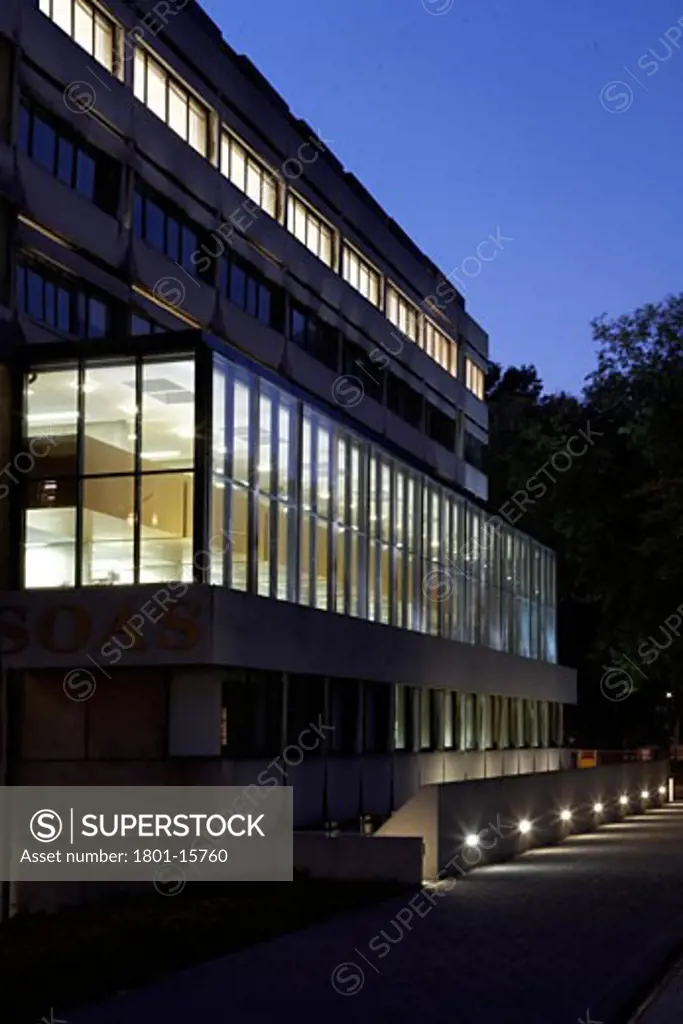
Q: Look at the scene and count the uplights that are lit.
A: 7